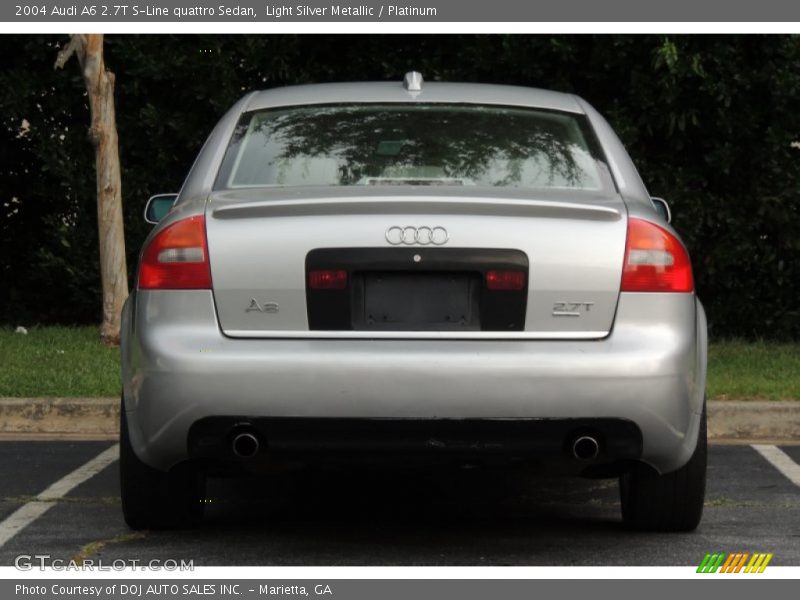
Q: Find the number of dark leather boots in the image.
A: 0